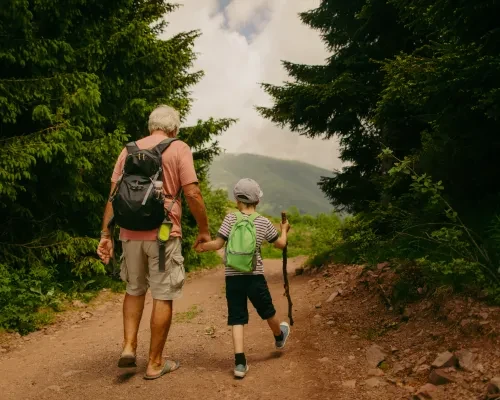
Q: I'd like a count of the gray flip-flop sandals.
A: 2